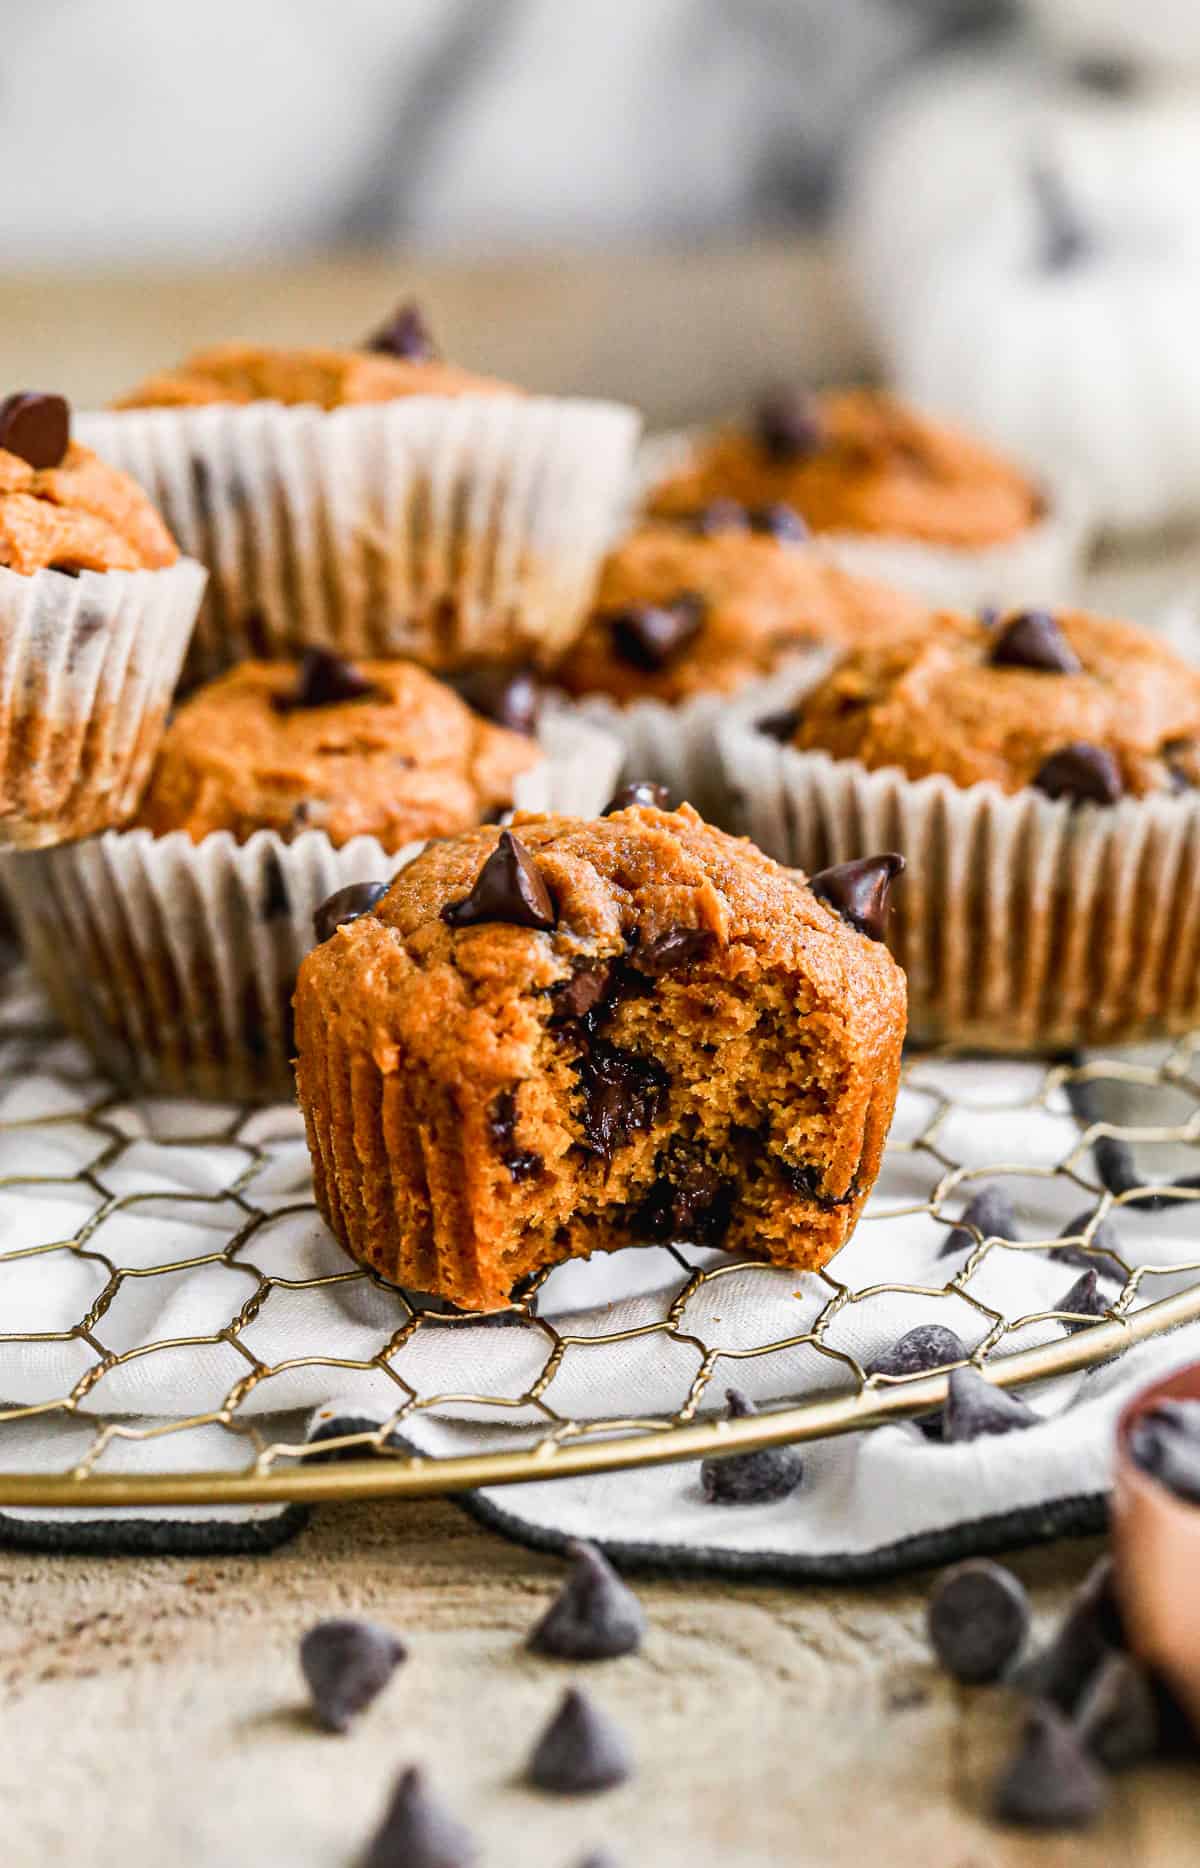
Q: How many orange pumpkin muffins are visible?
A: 7